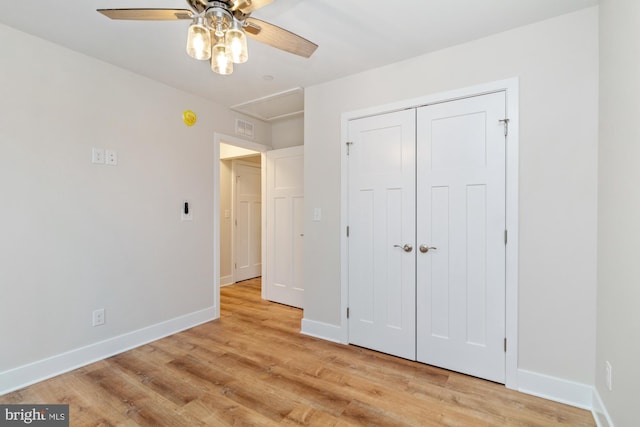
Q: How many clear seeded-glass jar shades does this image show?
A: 3